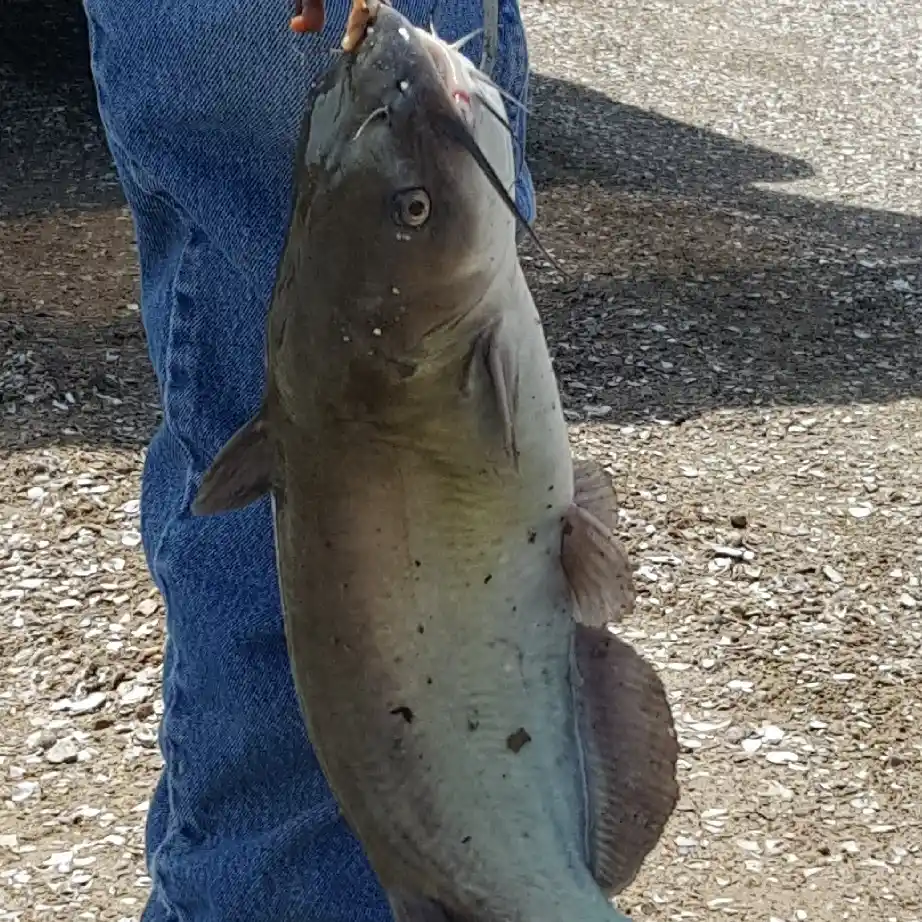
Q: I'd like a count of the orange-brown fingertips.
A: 2